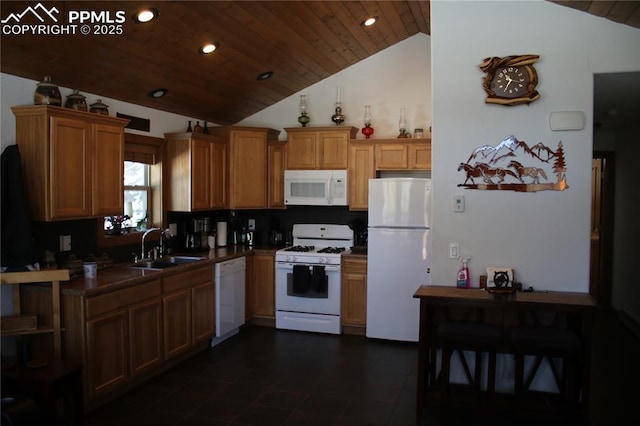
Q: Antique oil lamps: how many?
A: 4